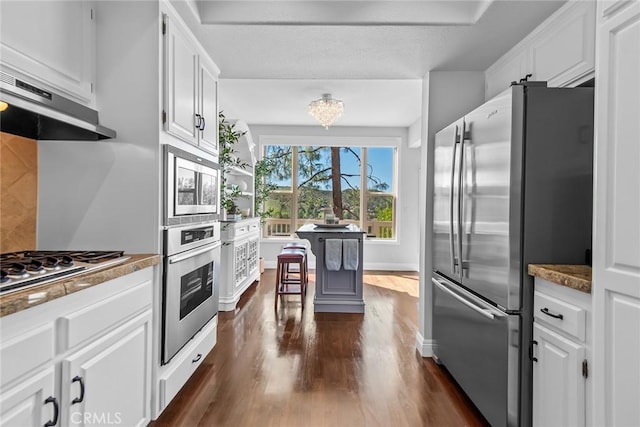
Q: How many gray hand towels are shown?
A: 2